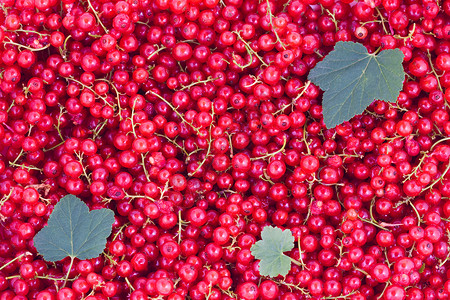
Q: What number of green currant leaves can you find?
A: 3